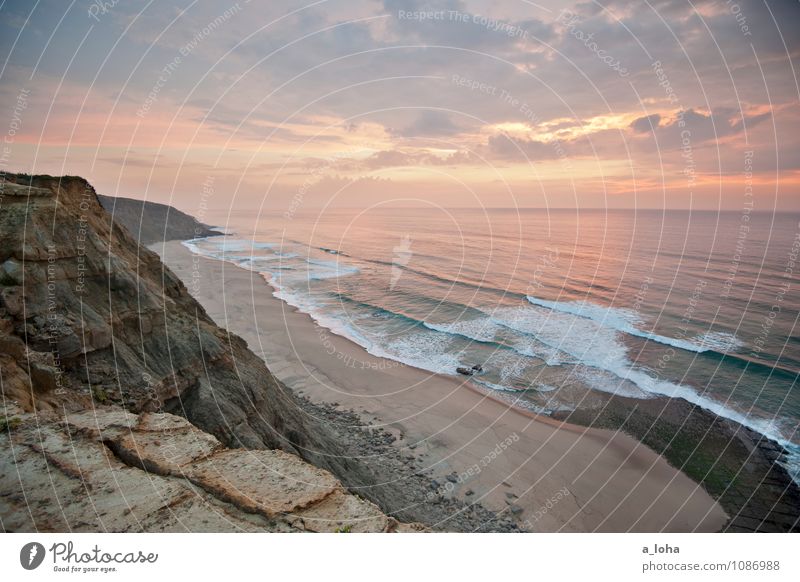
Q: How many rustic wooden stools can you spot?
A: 0